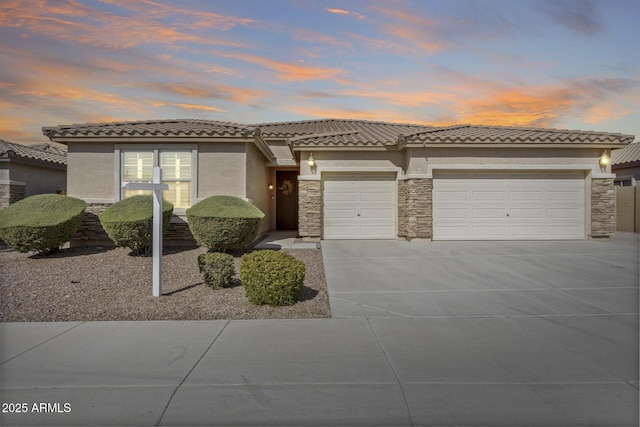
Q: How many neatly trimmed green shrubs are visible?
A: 5